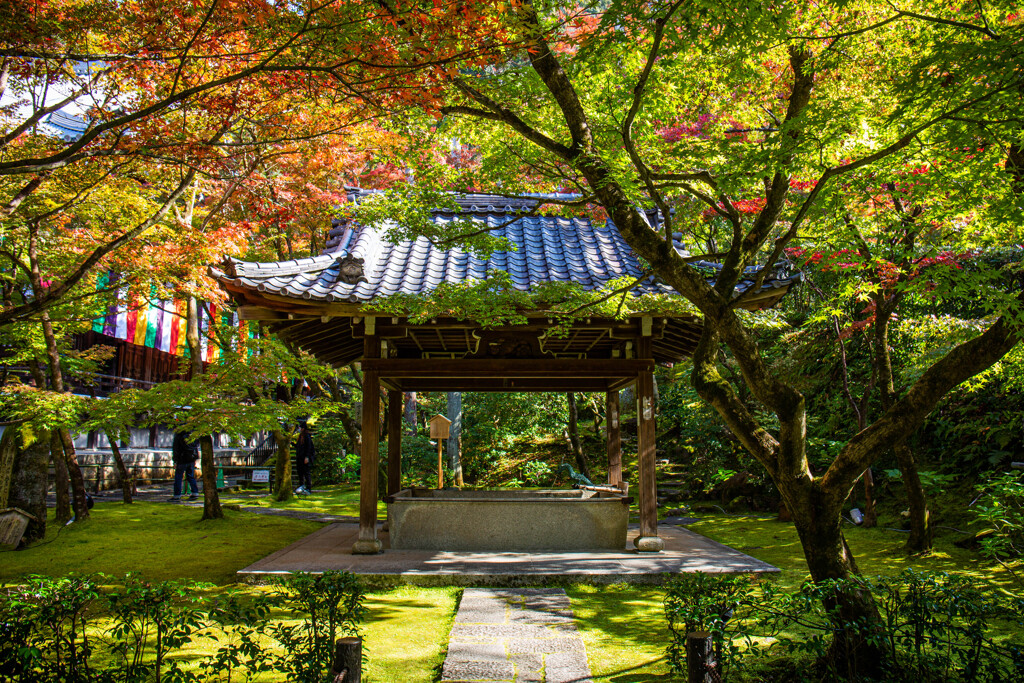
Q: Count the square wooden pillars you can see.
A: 4